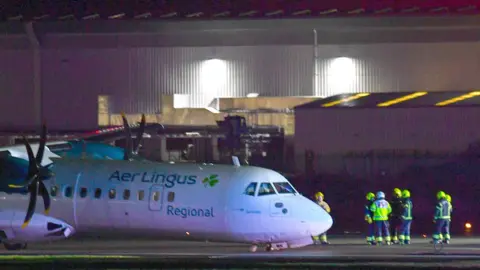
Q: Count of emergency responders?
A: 7